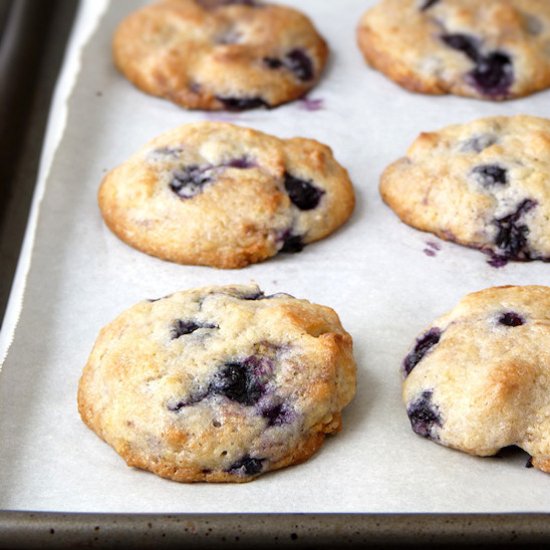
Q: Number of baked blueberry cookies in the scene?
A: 6